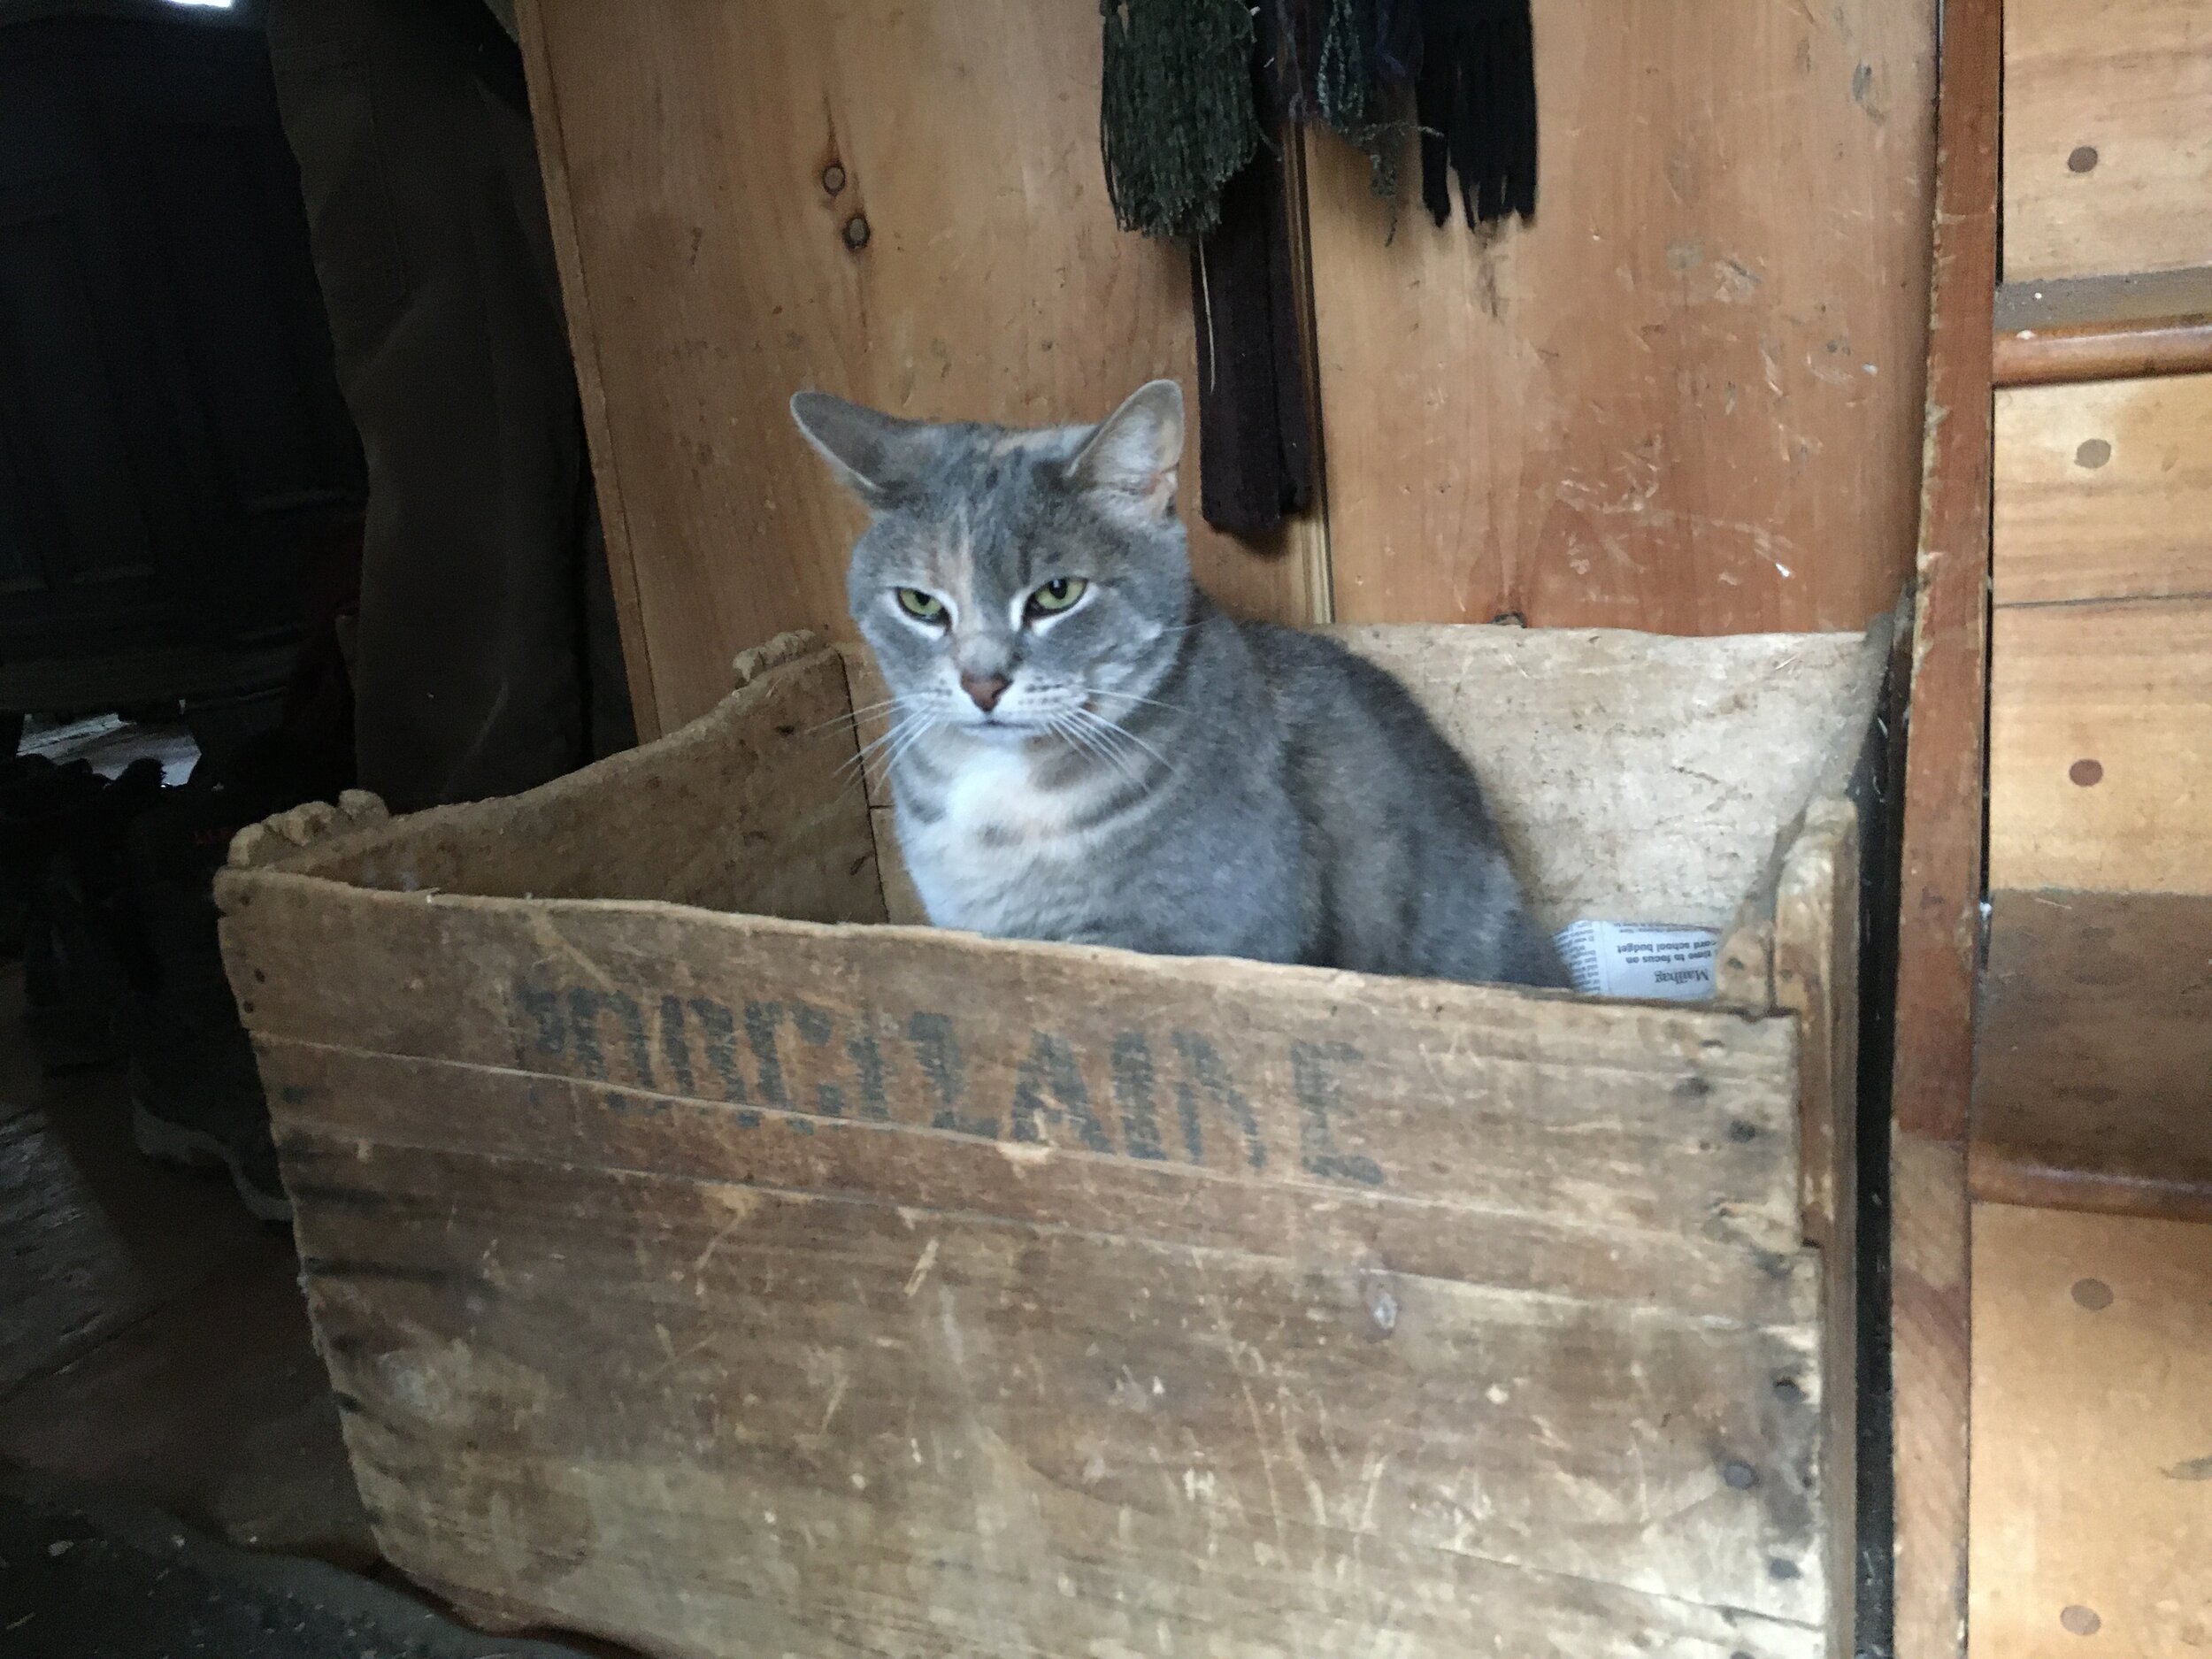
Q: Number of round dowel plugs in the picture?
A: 5